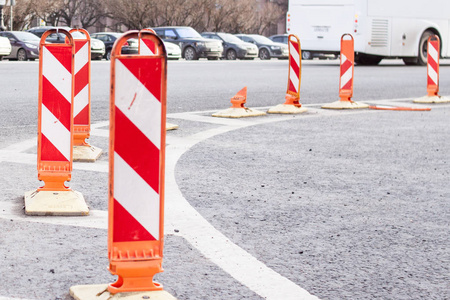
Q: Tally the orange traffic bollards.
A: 8